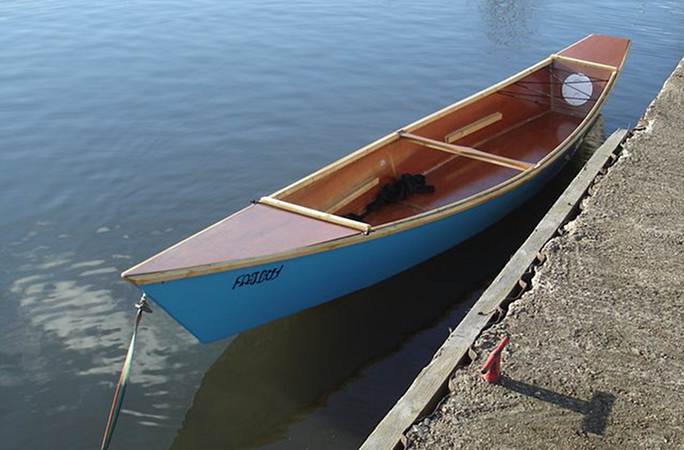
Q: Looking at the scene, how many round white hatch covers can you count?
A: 1